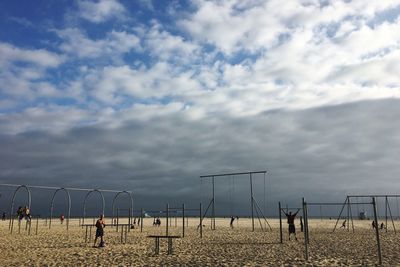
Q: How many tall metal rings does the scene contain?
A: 4